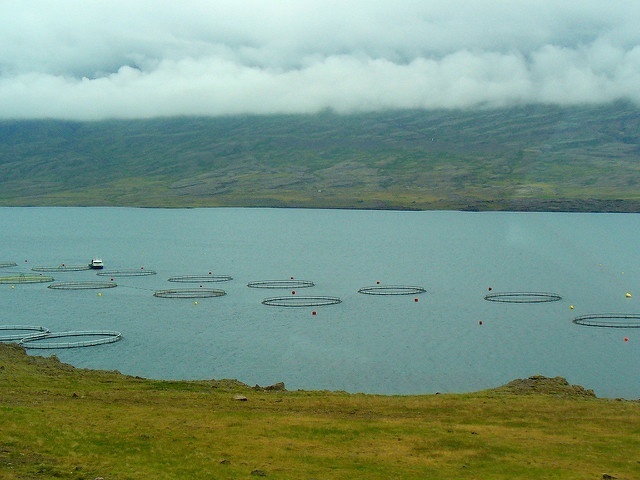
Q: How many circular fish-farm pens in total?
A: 14